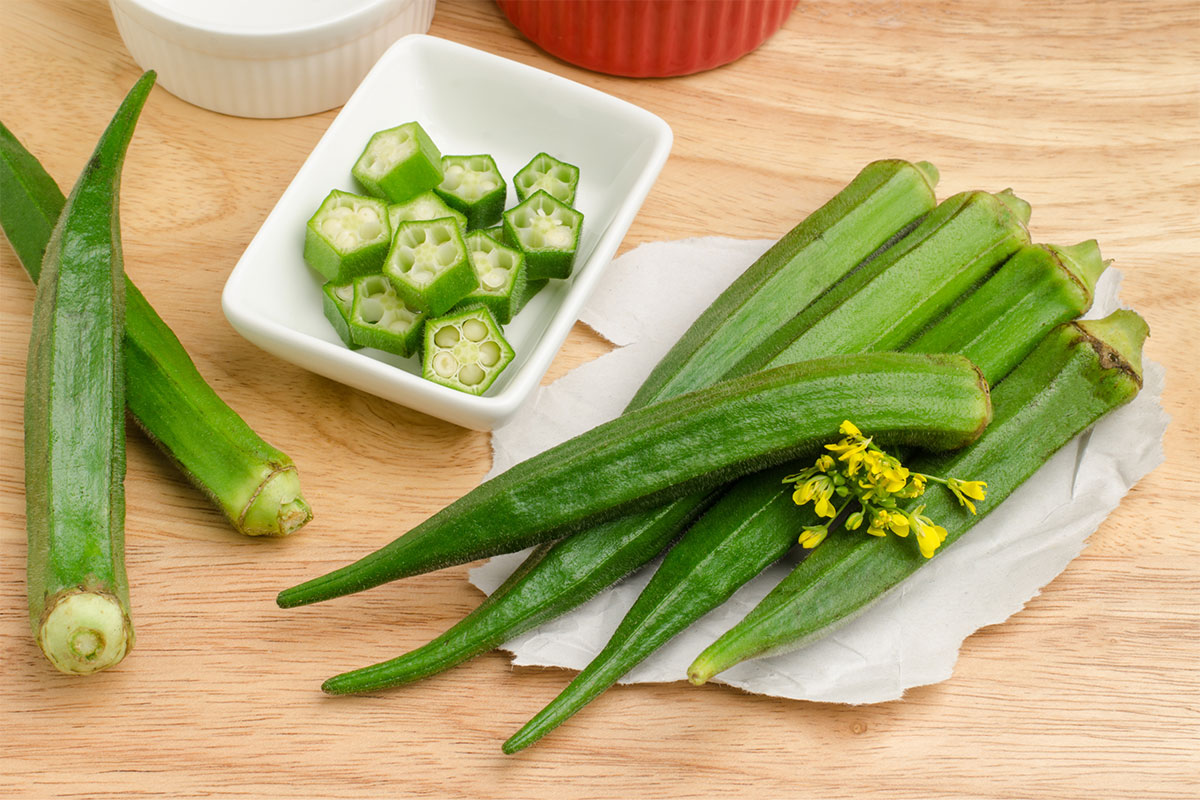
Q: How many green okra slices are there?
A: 12